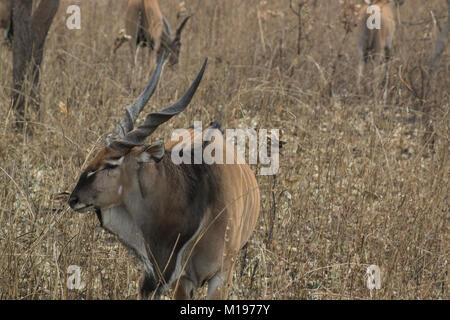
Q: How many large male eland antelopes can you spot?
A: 1